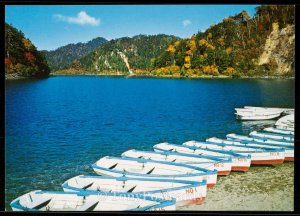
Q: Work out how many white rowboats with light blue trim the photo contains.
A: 10